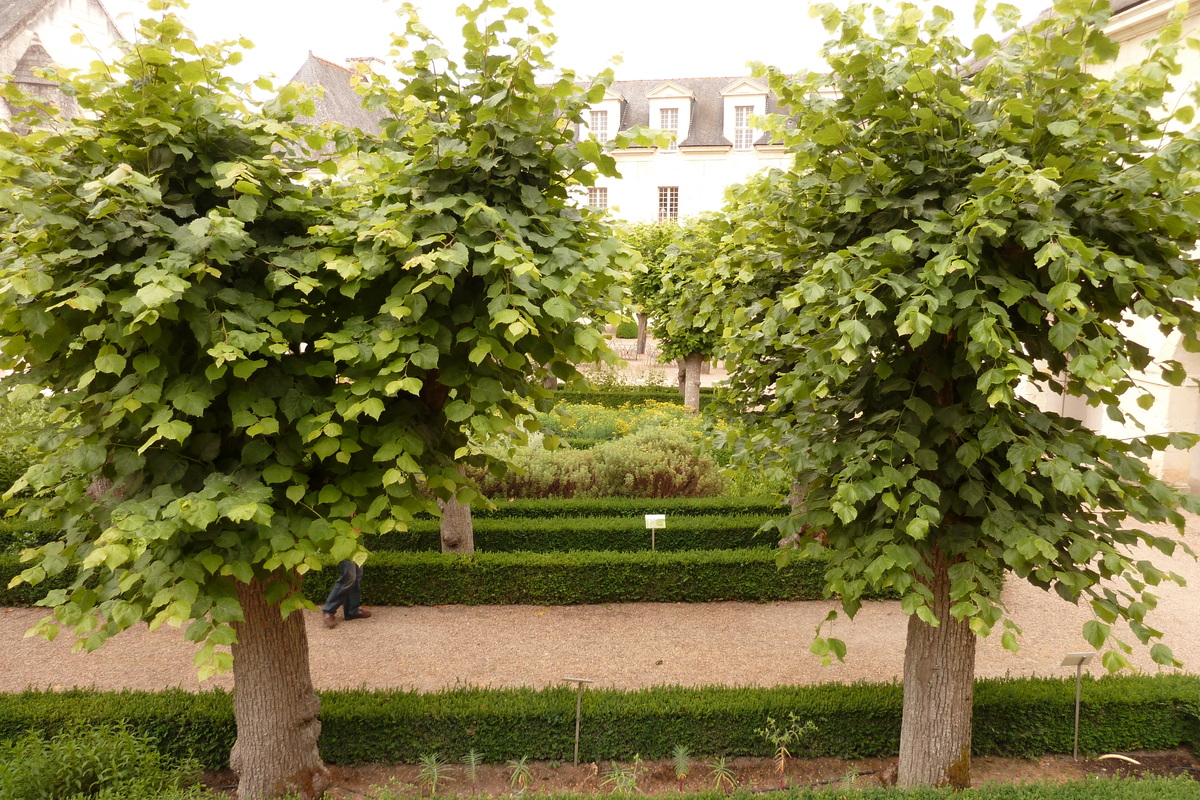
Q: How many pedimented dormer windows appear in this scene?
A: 3